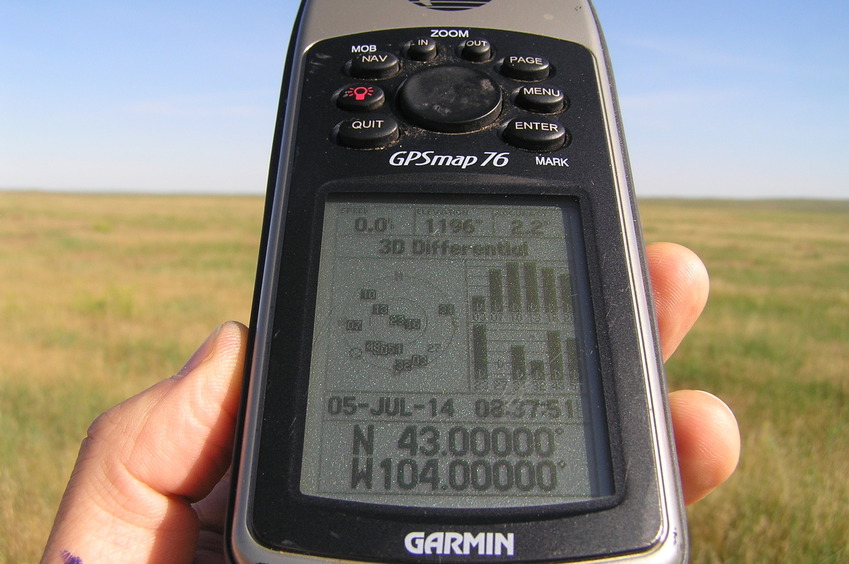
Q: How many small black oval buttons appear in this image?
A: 8